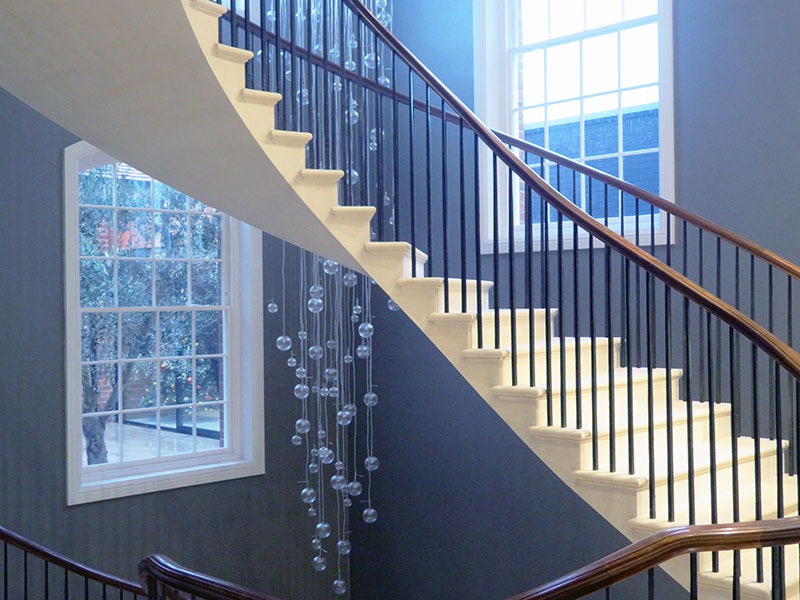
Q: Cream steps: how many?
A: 15